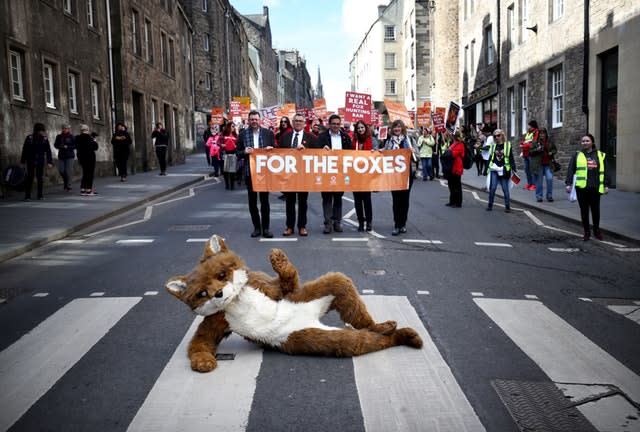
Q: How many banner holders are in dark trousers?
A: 5